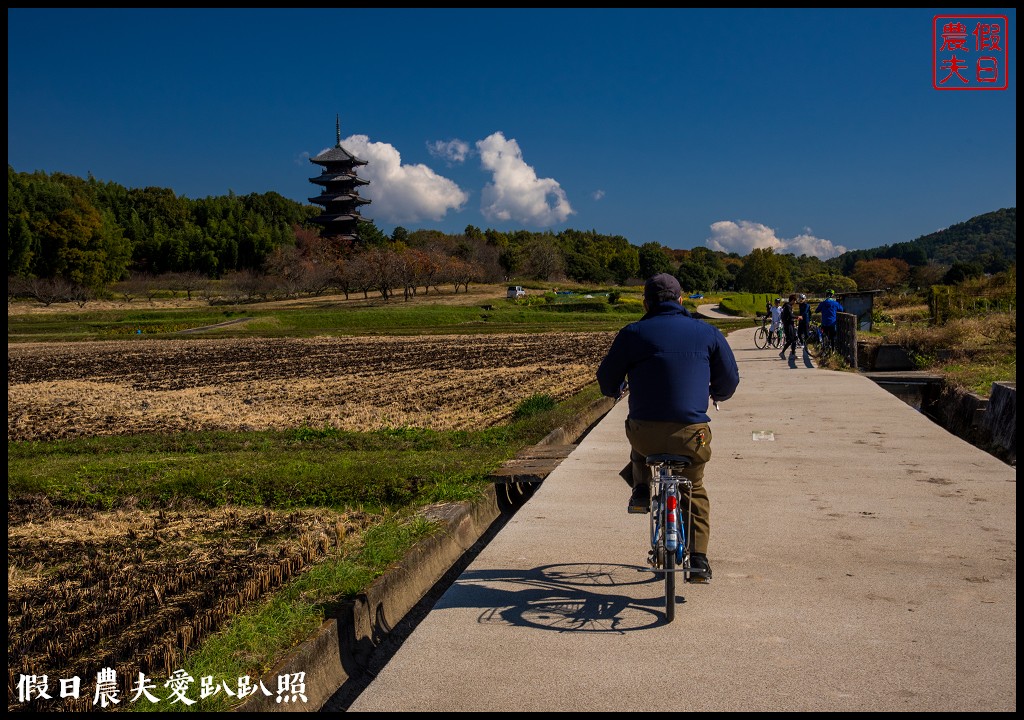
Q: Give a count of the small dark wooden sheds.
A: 1